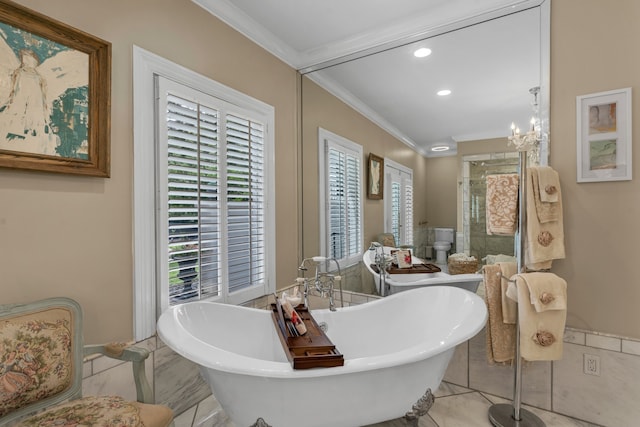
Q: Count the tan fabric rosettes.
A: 4